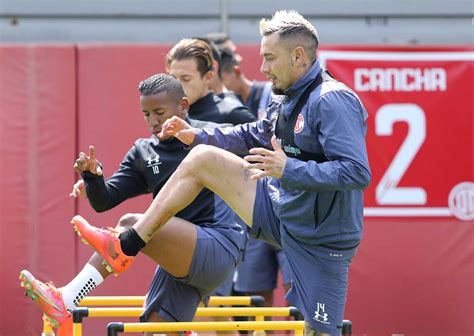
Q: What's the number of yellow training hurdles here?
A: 3